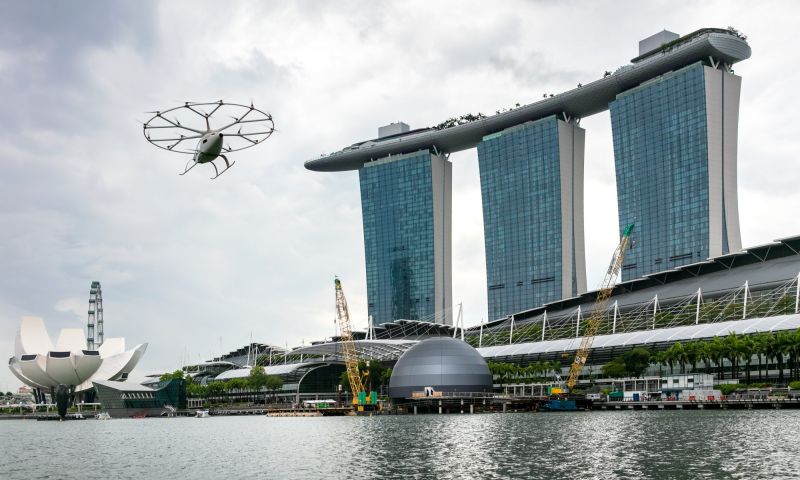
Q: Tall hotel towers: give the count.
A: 3